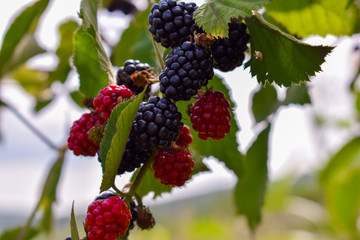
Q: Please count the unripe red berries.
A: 6